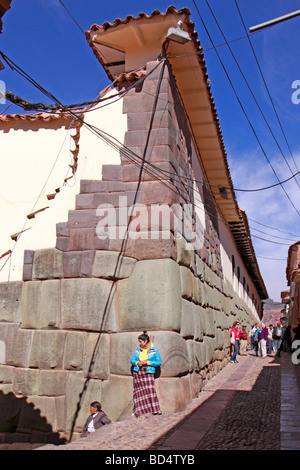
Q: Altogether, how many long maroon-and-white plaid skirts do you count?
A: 1